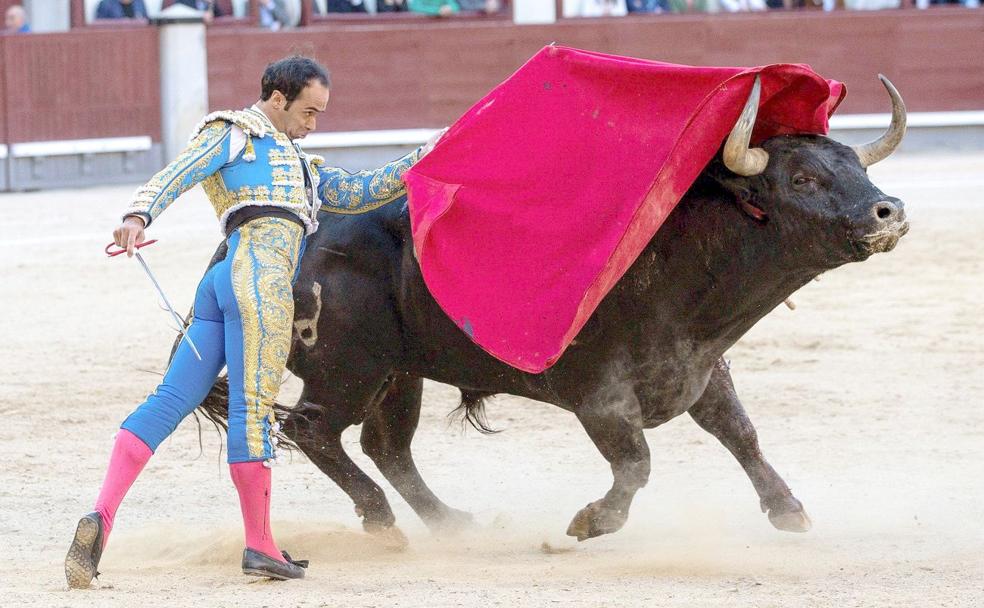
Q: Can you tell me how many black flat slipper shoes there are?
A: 2